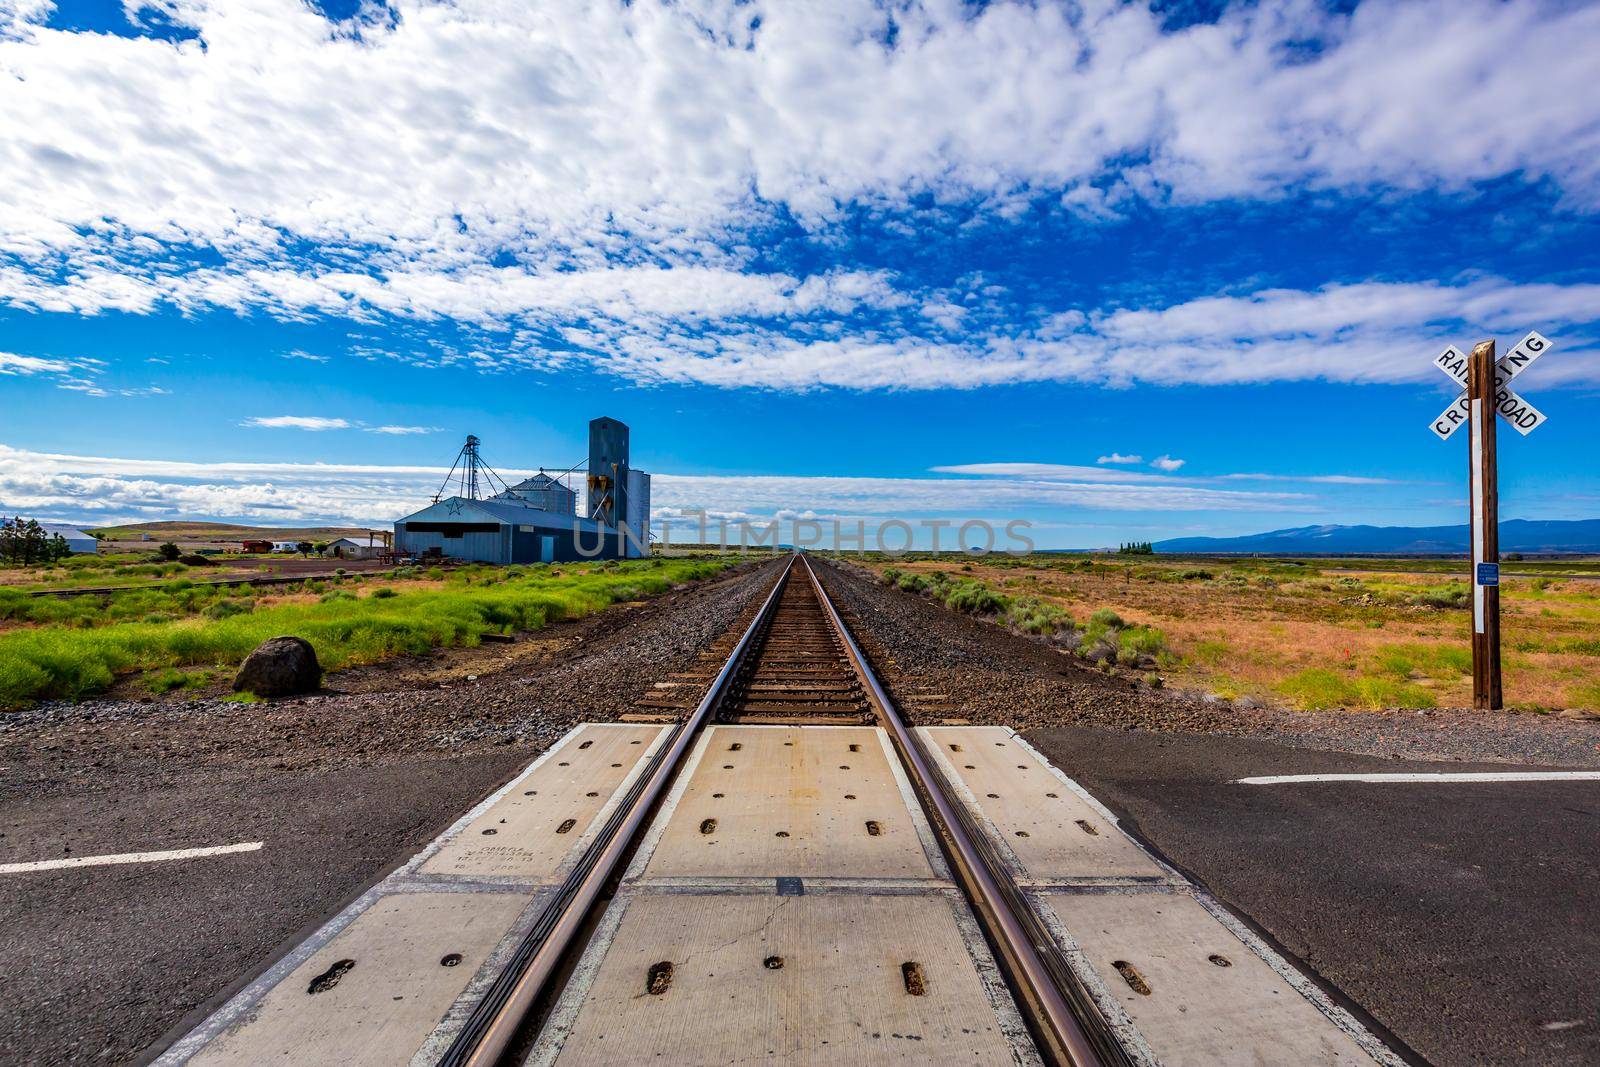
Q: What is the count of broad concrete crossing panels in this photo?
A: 6